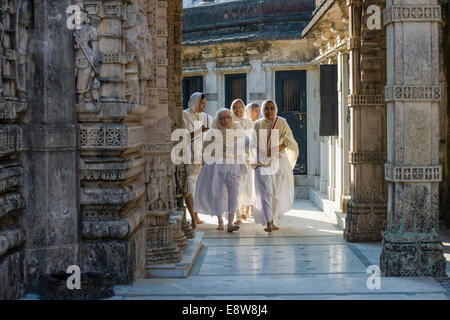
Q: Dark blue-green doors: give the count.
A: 3